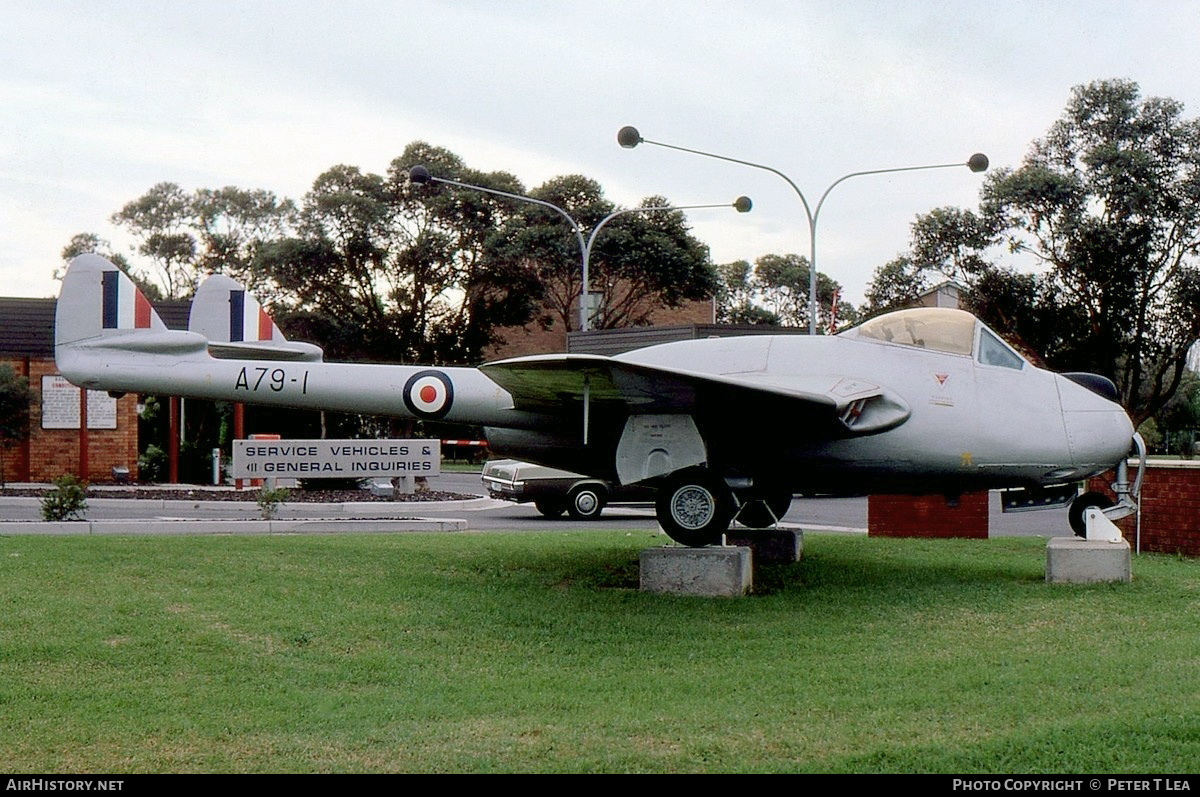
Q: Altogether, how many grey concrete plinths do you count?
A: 3